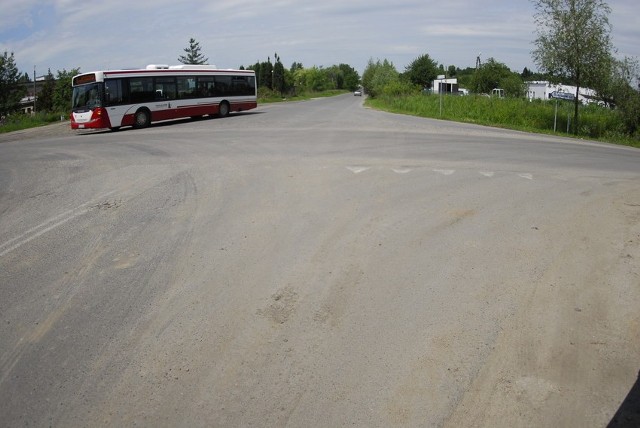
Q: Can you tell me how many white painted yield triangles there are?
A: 5